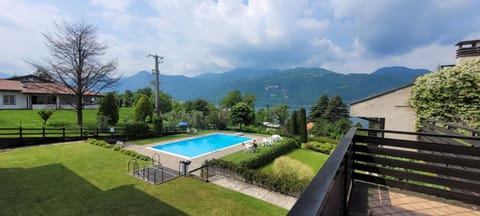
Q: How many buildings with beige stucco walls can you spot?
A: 1